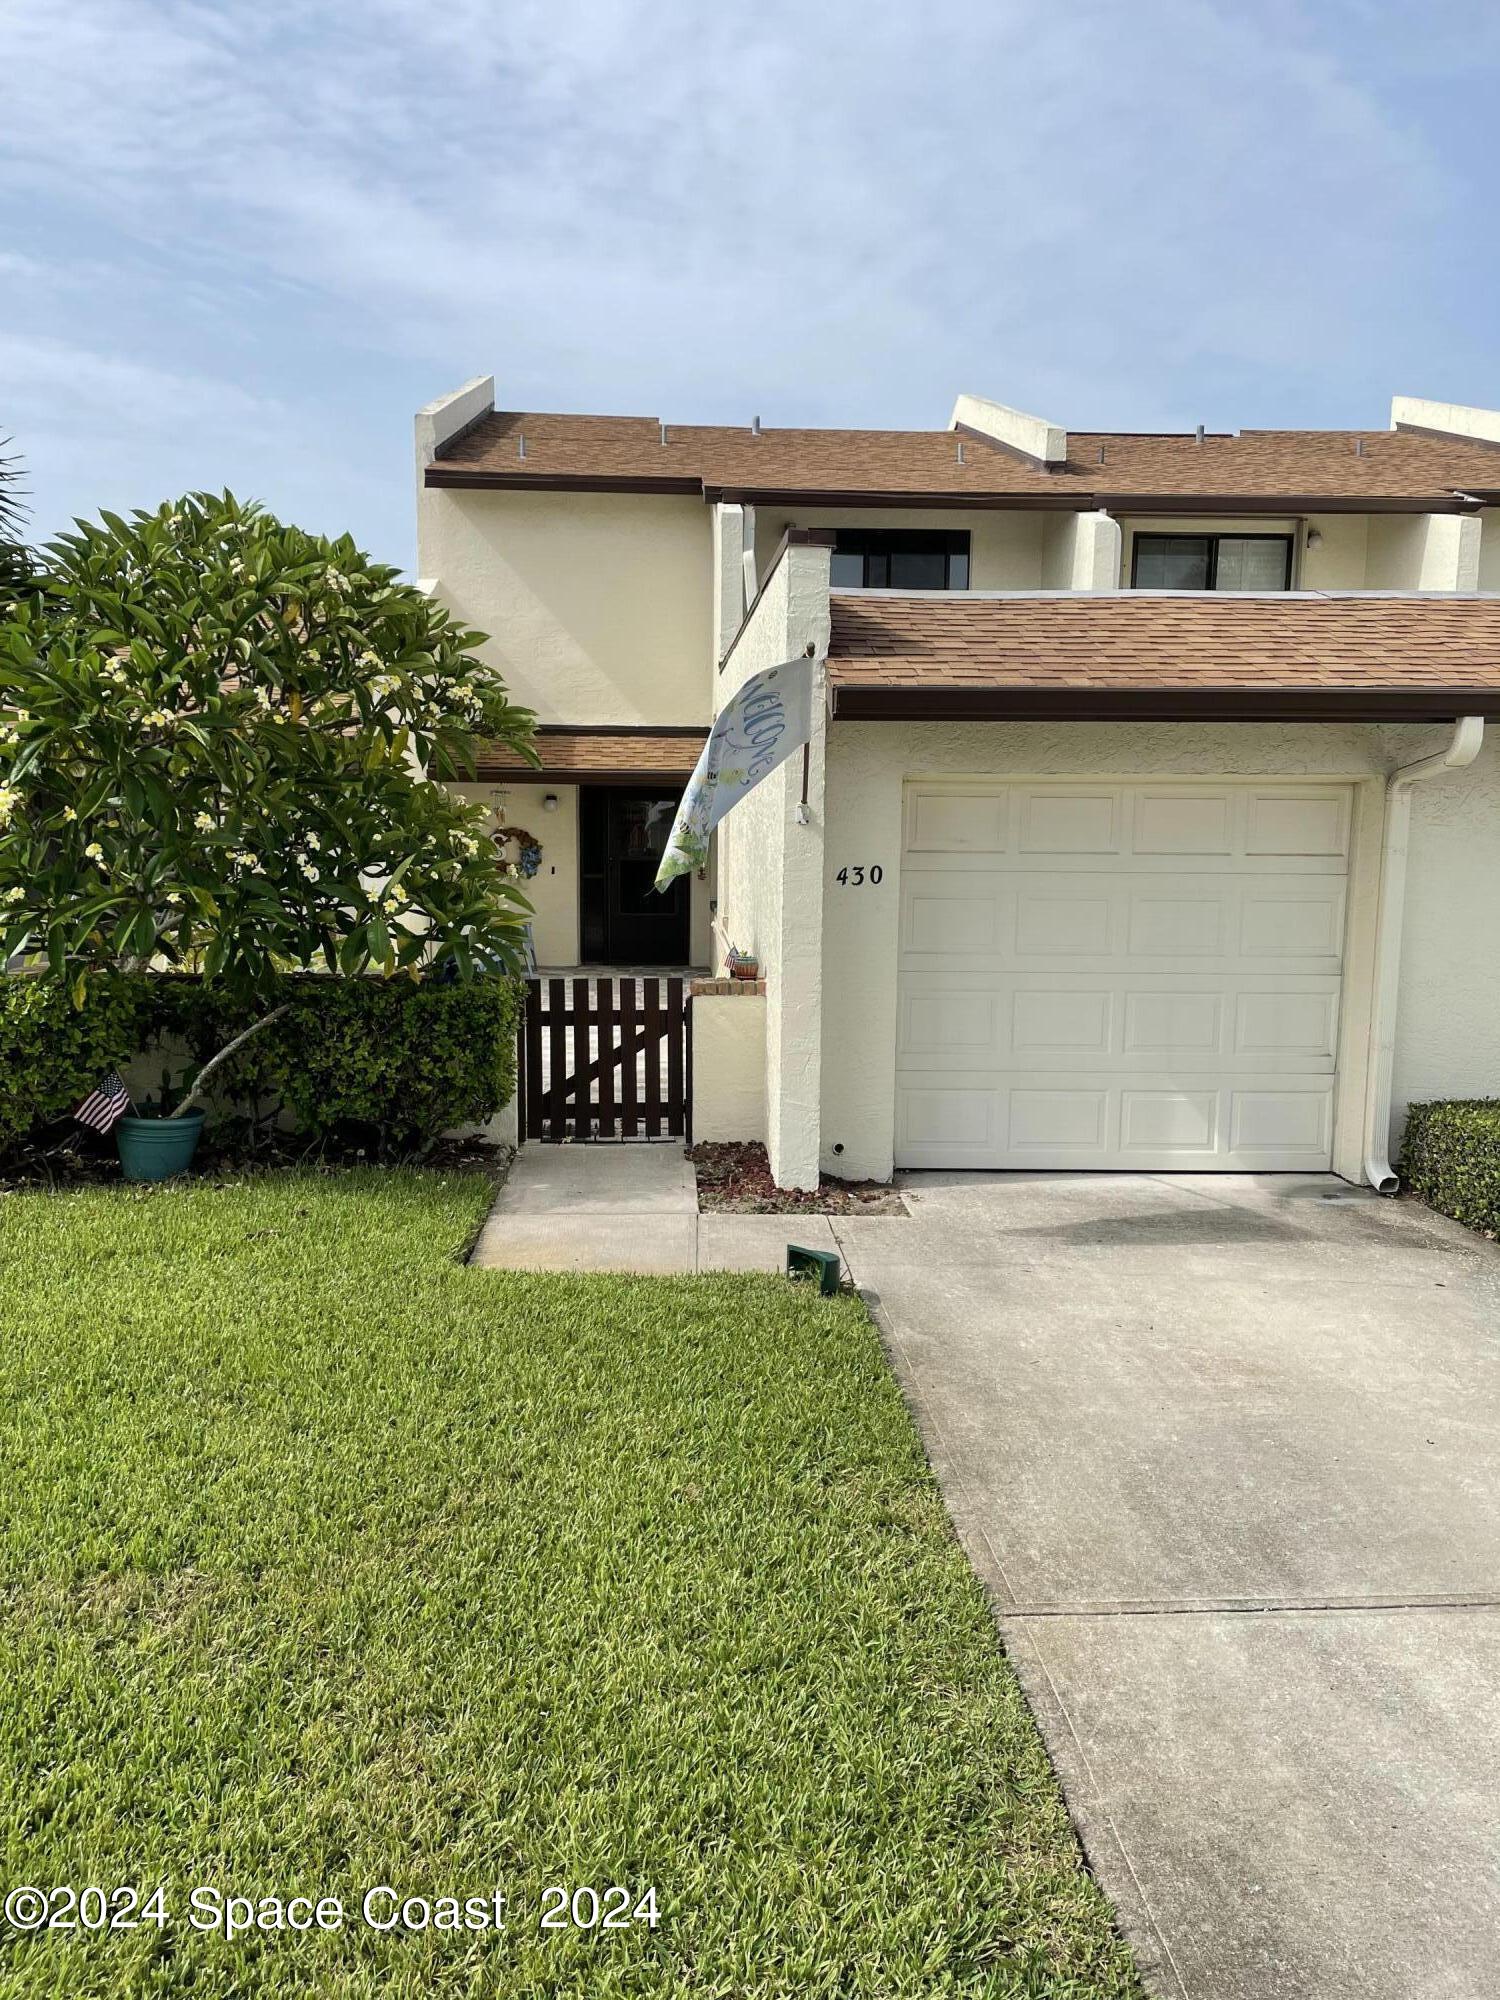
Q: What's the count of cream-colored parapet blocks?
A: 3